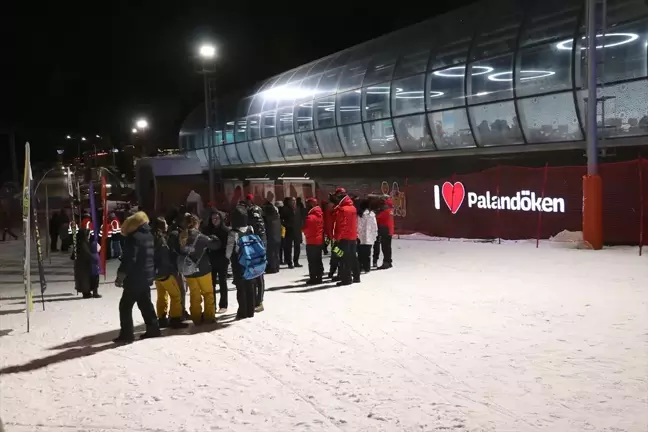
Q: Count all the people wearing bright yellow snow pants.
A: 2